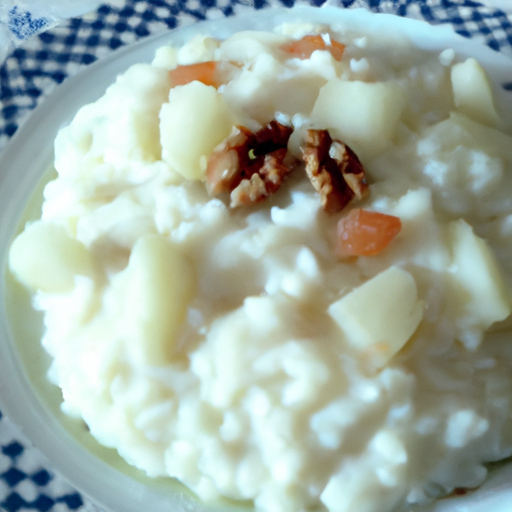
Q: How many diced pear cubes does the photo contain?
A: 7